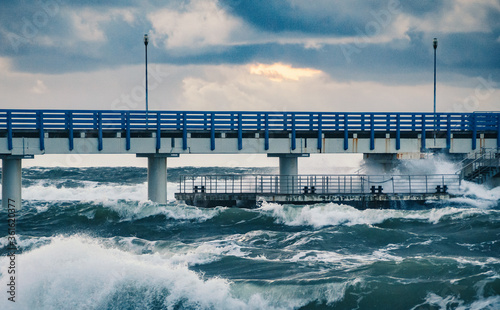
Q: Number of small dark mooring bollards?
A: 4